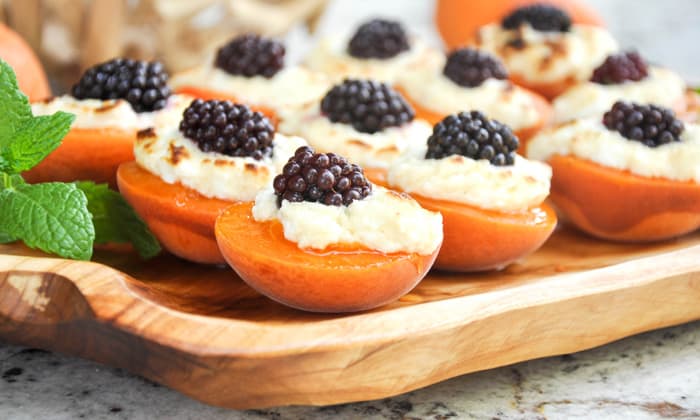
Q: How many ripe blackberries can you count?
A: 11